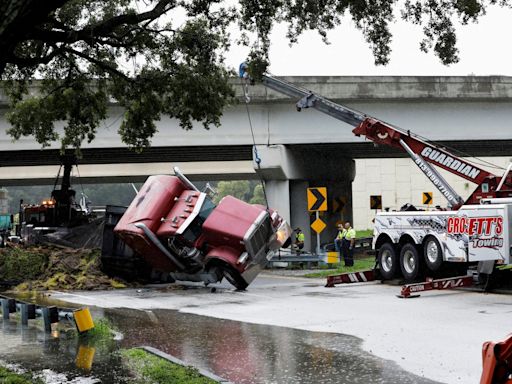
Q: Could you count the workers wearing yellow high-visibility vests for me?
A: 3